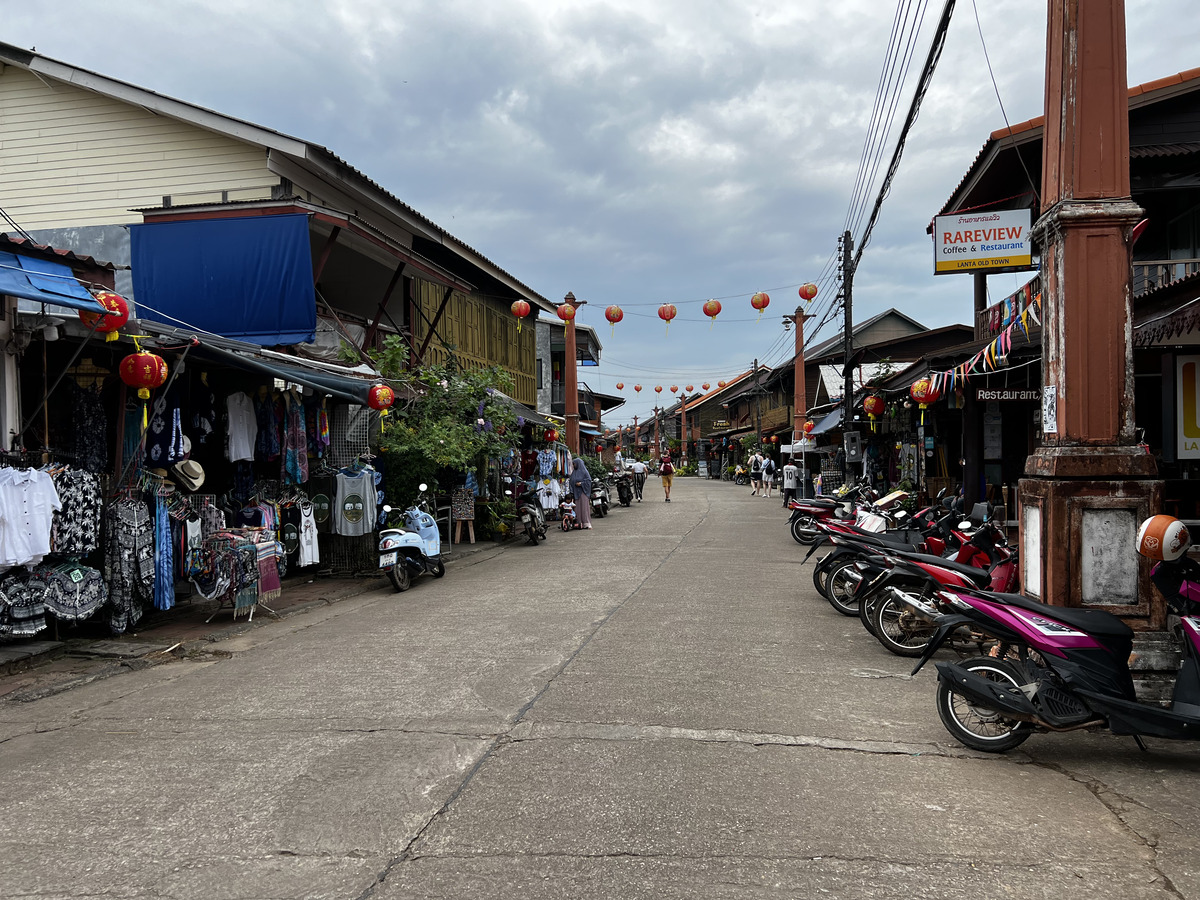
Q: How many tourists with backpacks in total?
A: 3